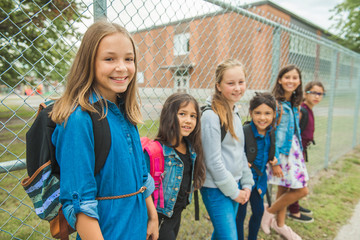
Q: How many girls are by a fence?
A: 6